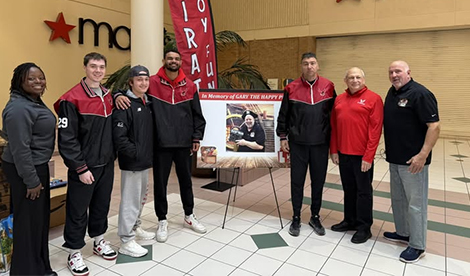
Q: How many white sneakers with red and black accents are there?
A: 2